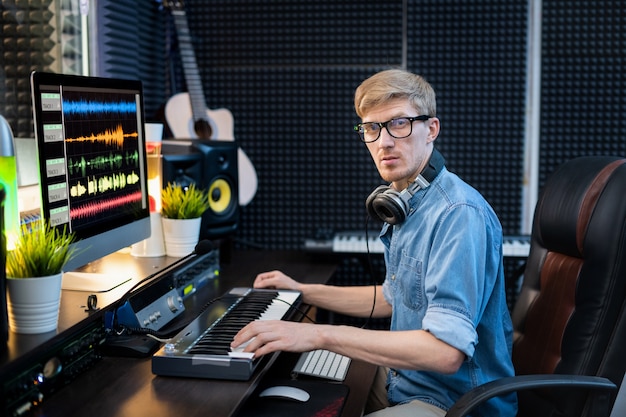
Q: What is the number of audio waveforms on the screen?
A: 5